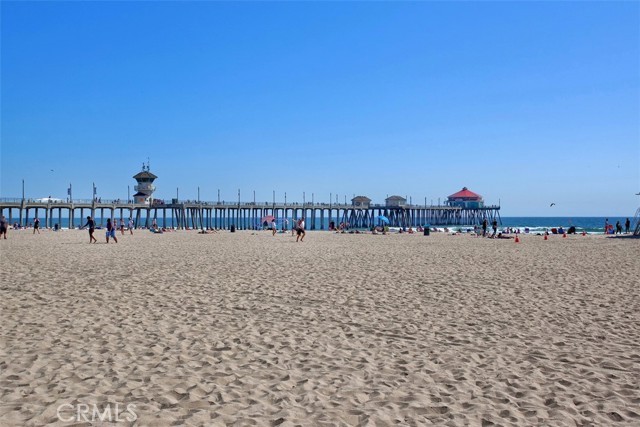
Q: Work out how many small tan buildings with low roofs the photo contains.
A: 2